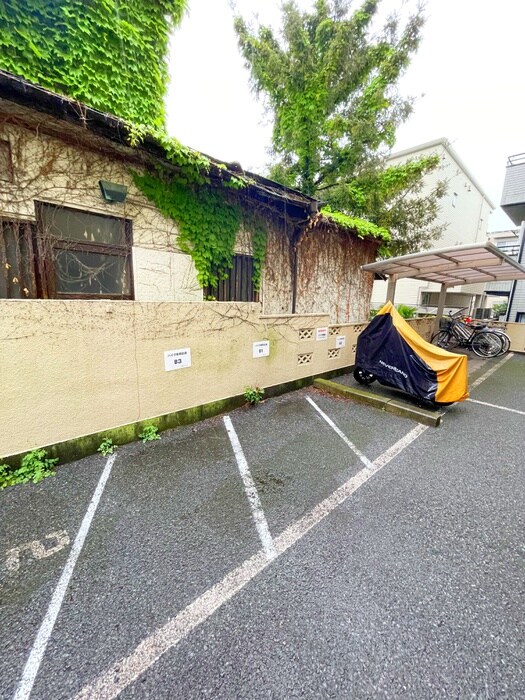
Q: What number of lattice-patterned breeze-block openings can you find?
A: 6